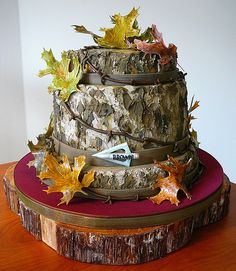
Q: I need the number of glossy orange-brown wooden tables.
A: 1